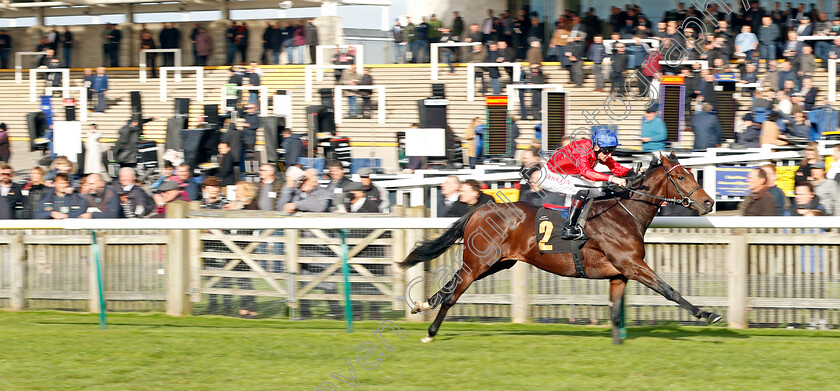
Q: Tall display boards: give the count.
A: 4